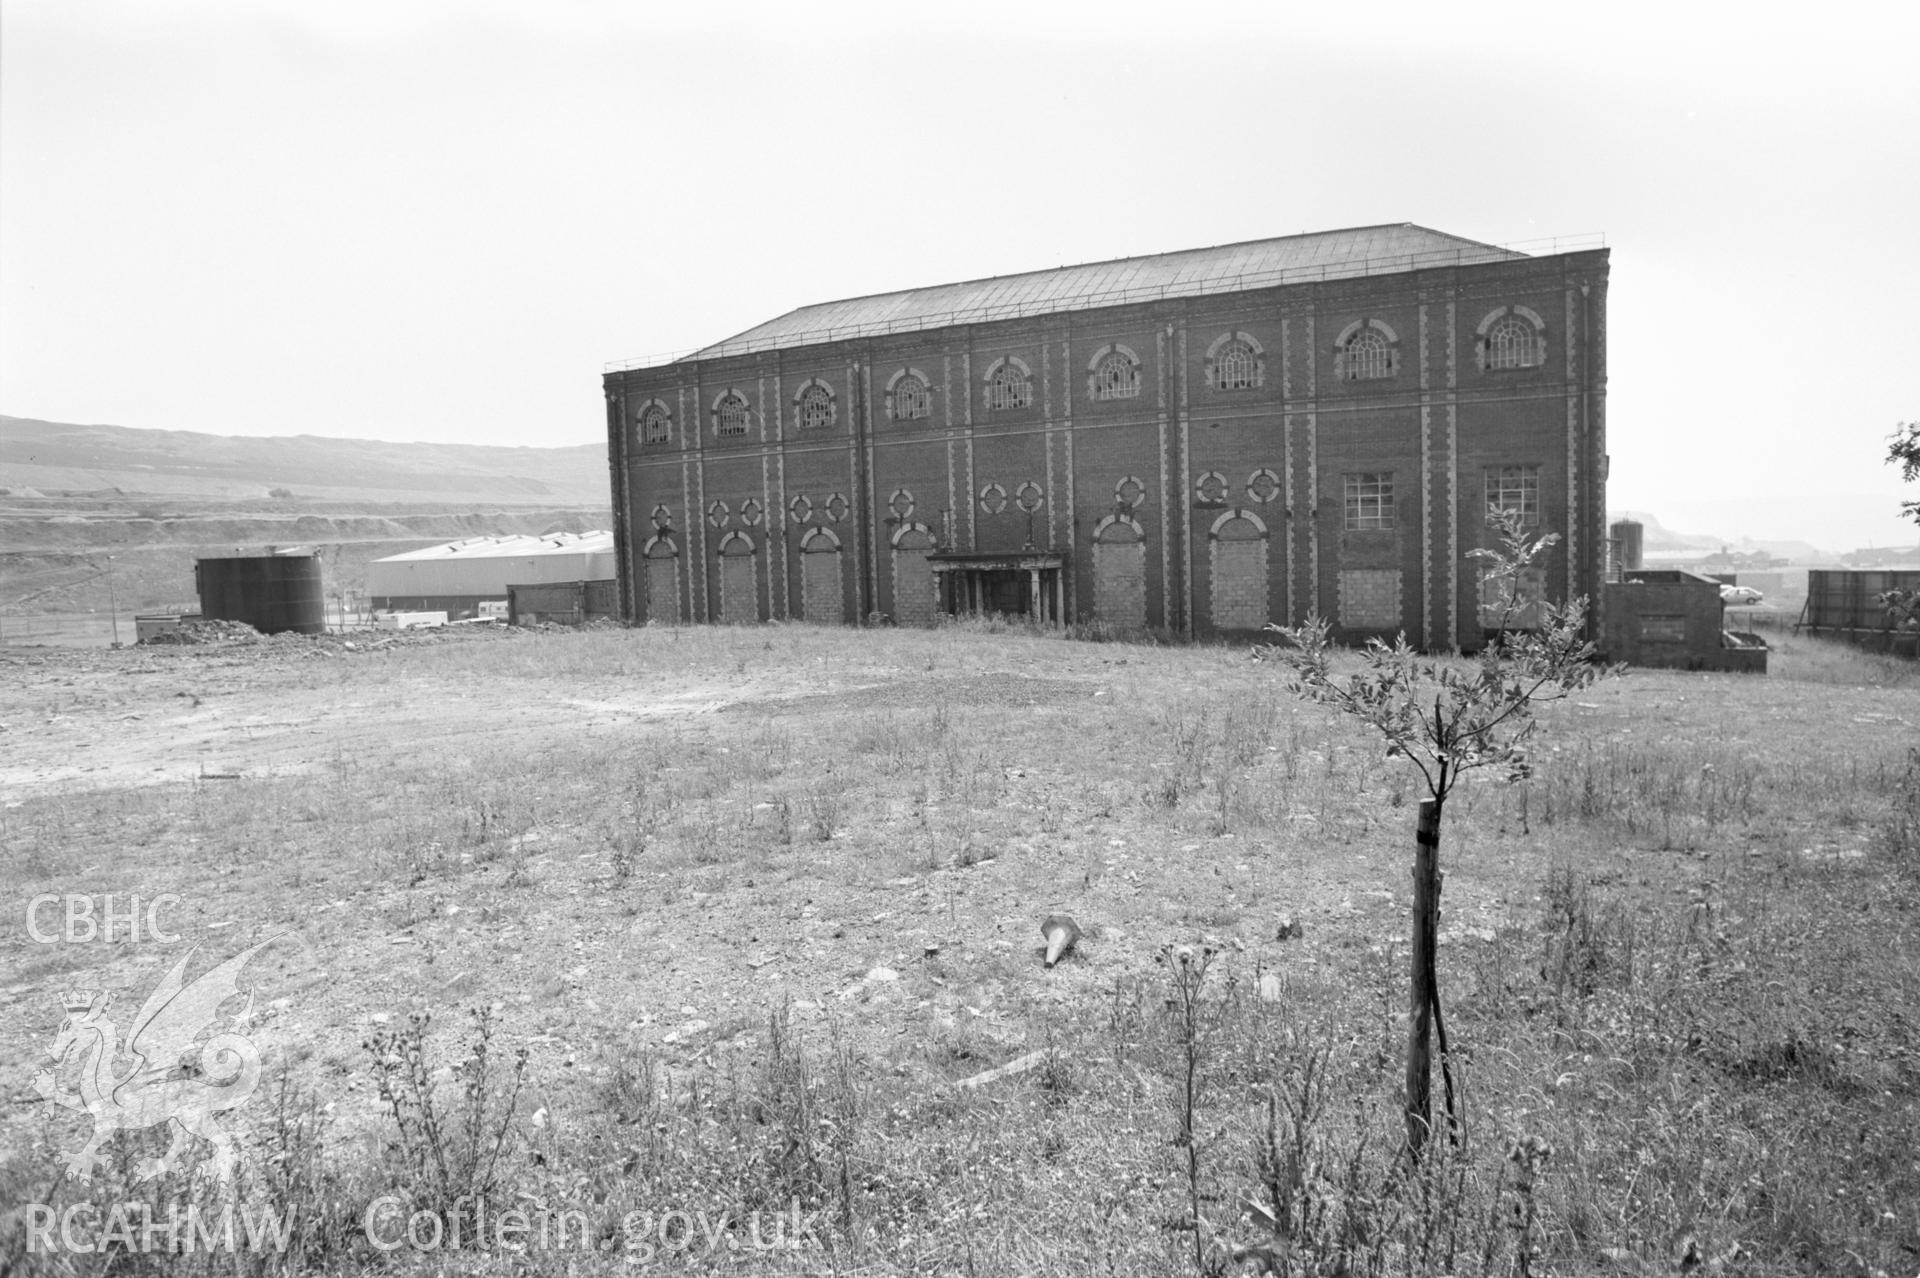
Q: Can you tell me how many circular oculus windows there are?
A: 11